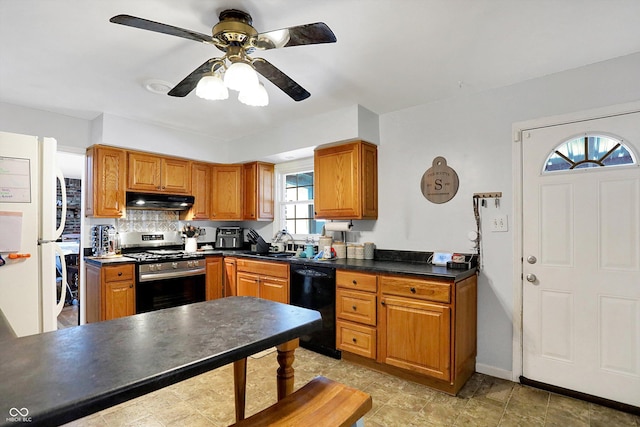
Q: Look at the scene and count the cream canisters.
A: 4